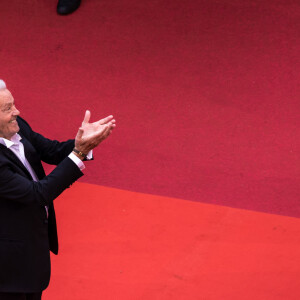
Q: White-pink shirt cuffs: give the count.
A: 2